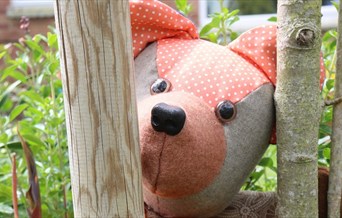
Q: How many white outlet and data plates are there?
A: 0